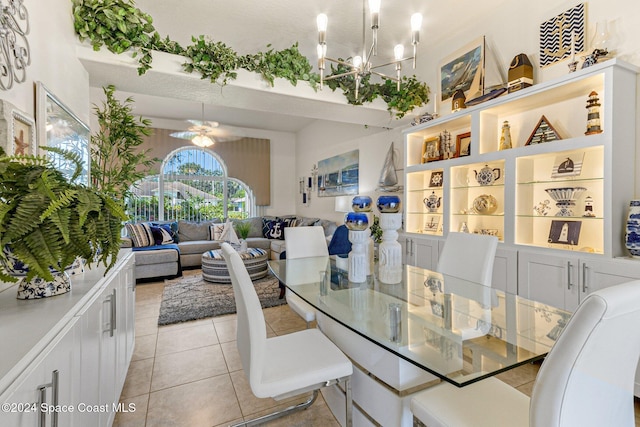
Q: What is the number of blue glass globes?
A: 3